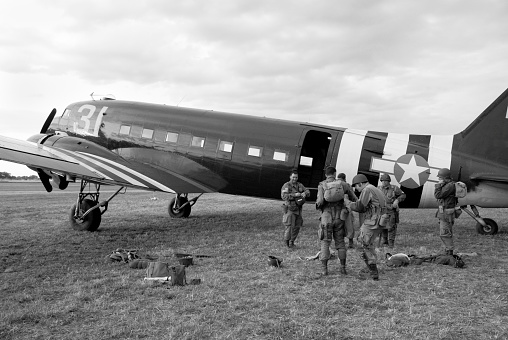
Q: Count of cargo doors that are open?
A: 1